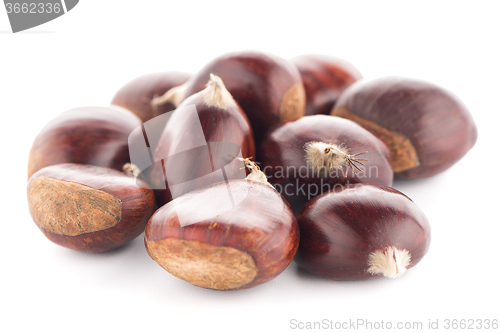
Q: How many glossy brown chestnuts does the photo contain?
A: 10